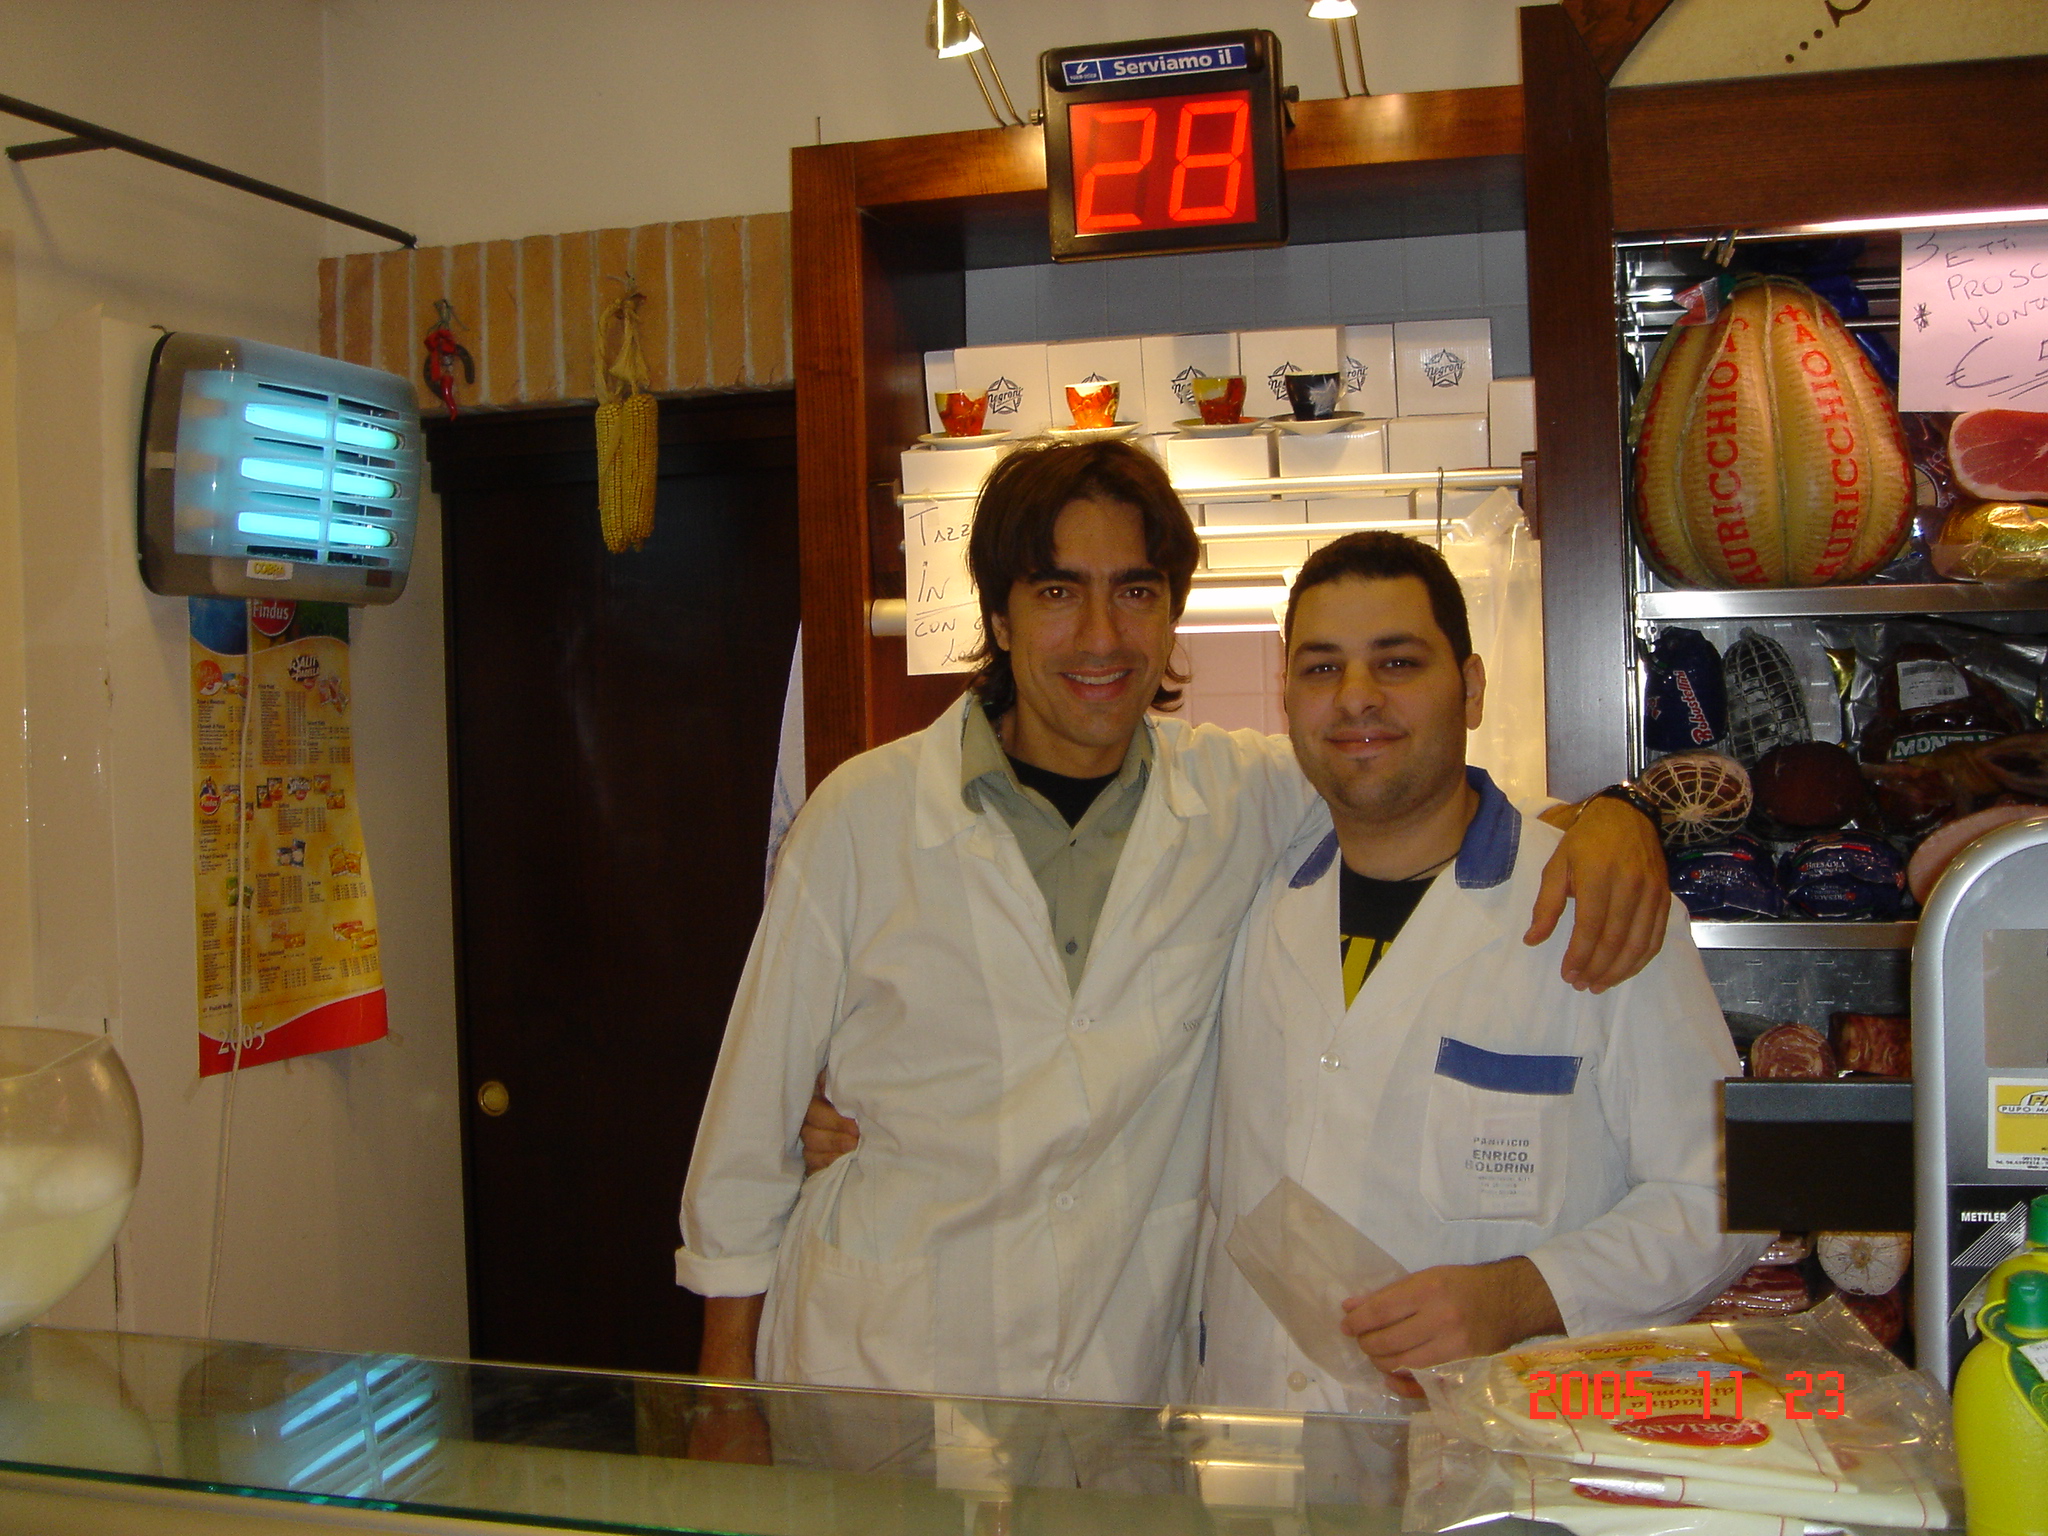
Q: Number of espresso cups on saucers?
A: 4